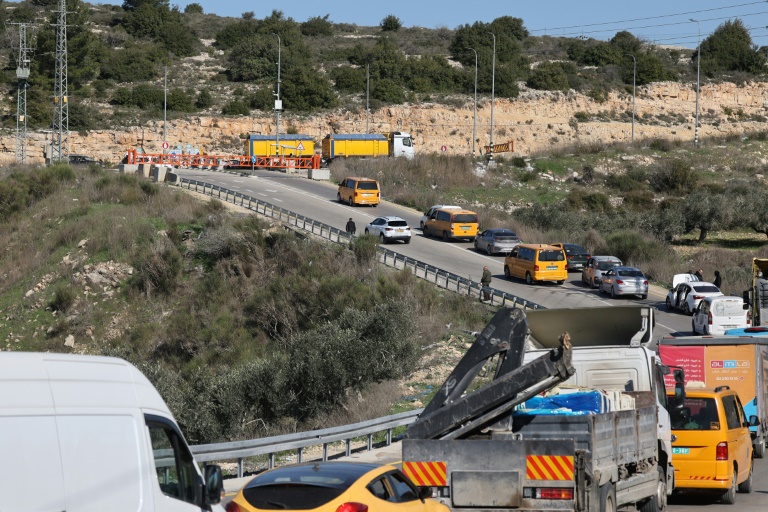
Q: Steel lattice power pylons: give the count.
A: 2